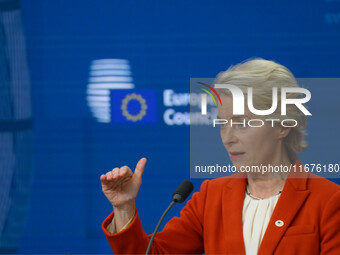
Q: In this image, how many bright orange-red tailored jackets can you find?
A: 1